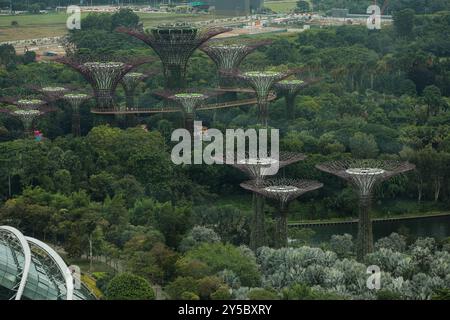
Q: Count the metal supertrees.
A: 14